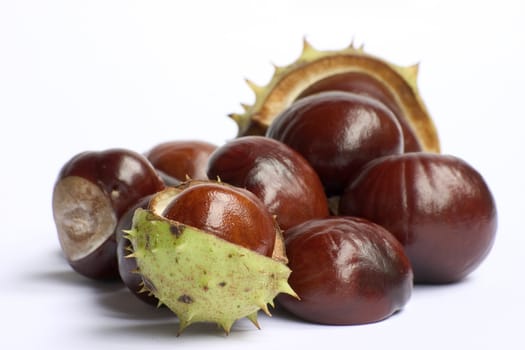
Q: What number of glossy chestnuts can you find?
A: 9